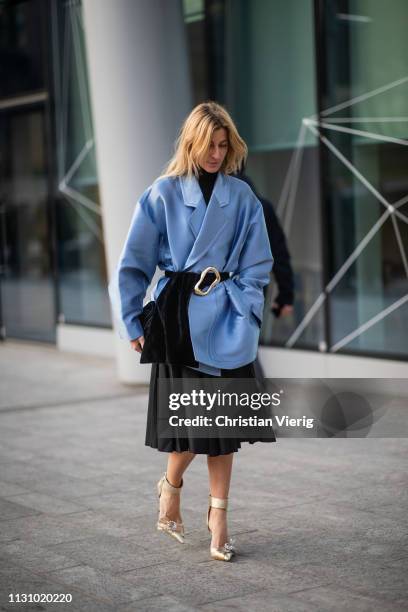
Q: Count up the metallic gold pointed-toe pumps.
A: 2